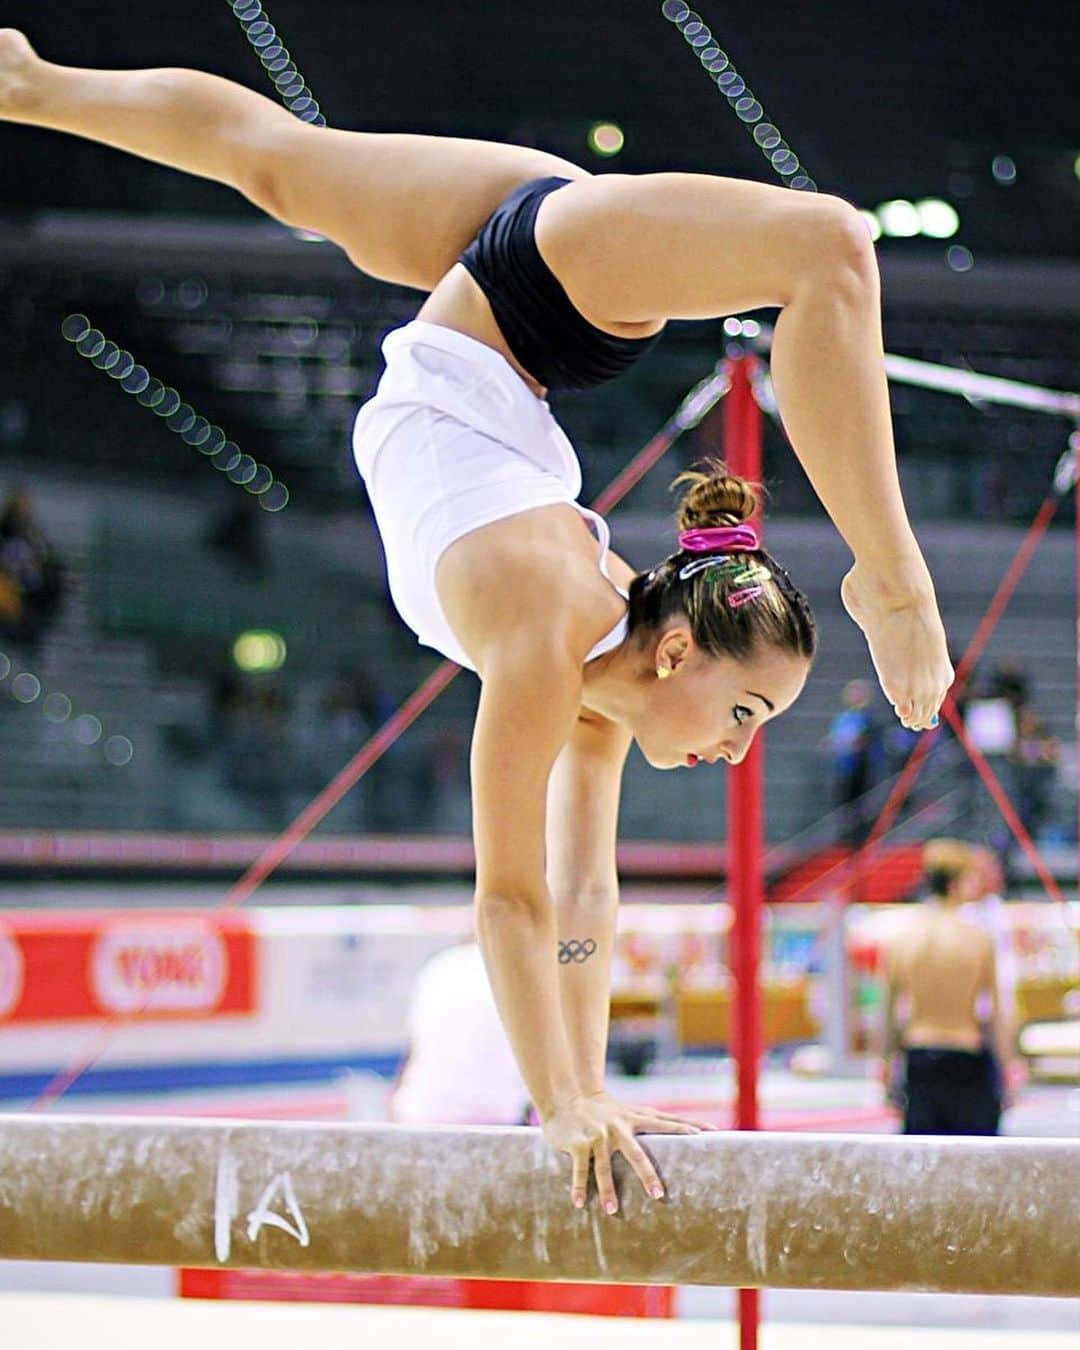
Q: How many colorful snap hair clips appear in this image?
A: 4